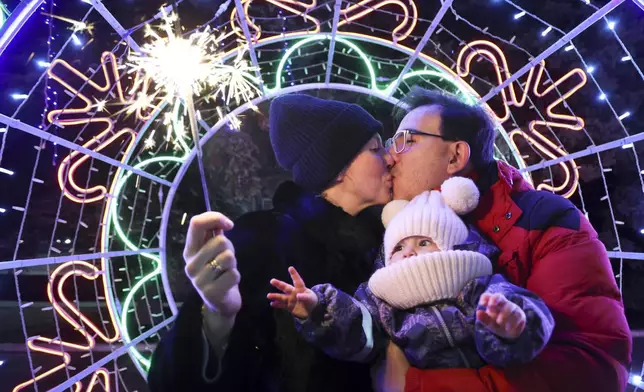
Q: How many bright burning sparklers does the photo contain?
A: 1